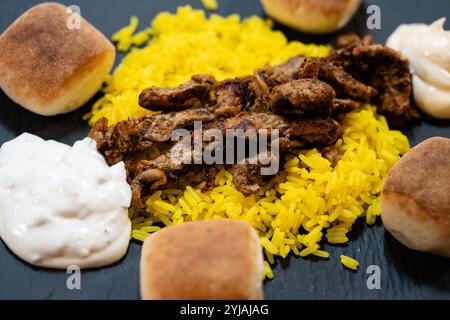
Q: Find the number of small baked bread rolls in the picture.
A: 4